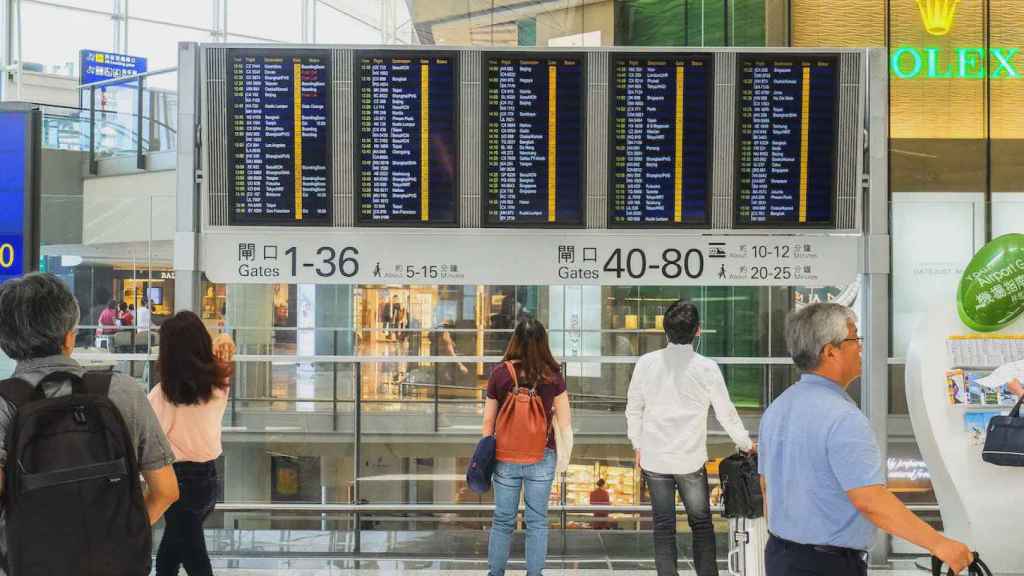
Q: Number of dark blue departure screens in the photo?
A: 5